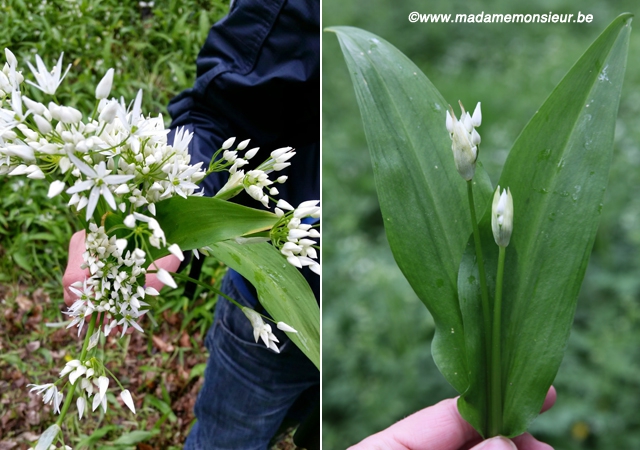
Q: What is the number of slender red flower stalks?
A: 0